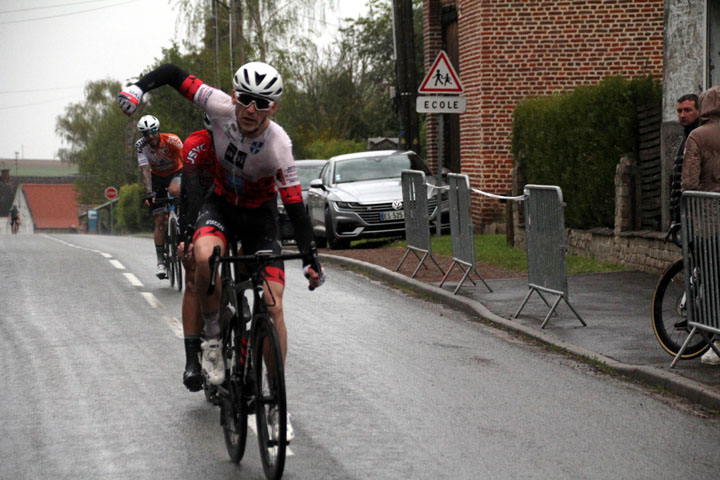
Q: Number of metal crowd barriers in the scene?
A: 4